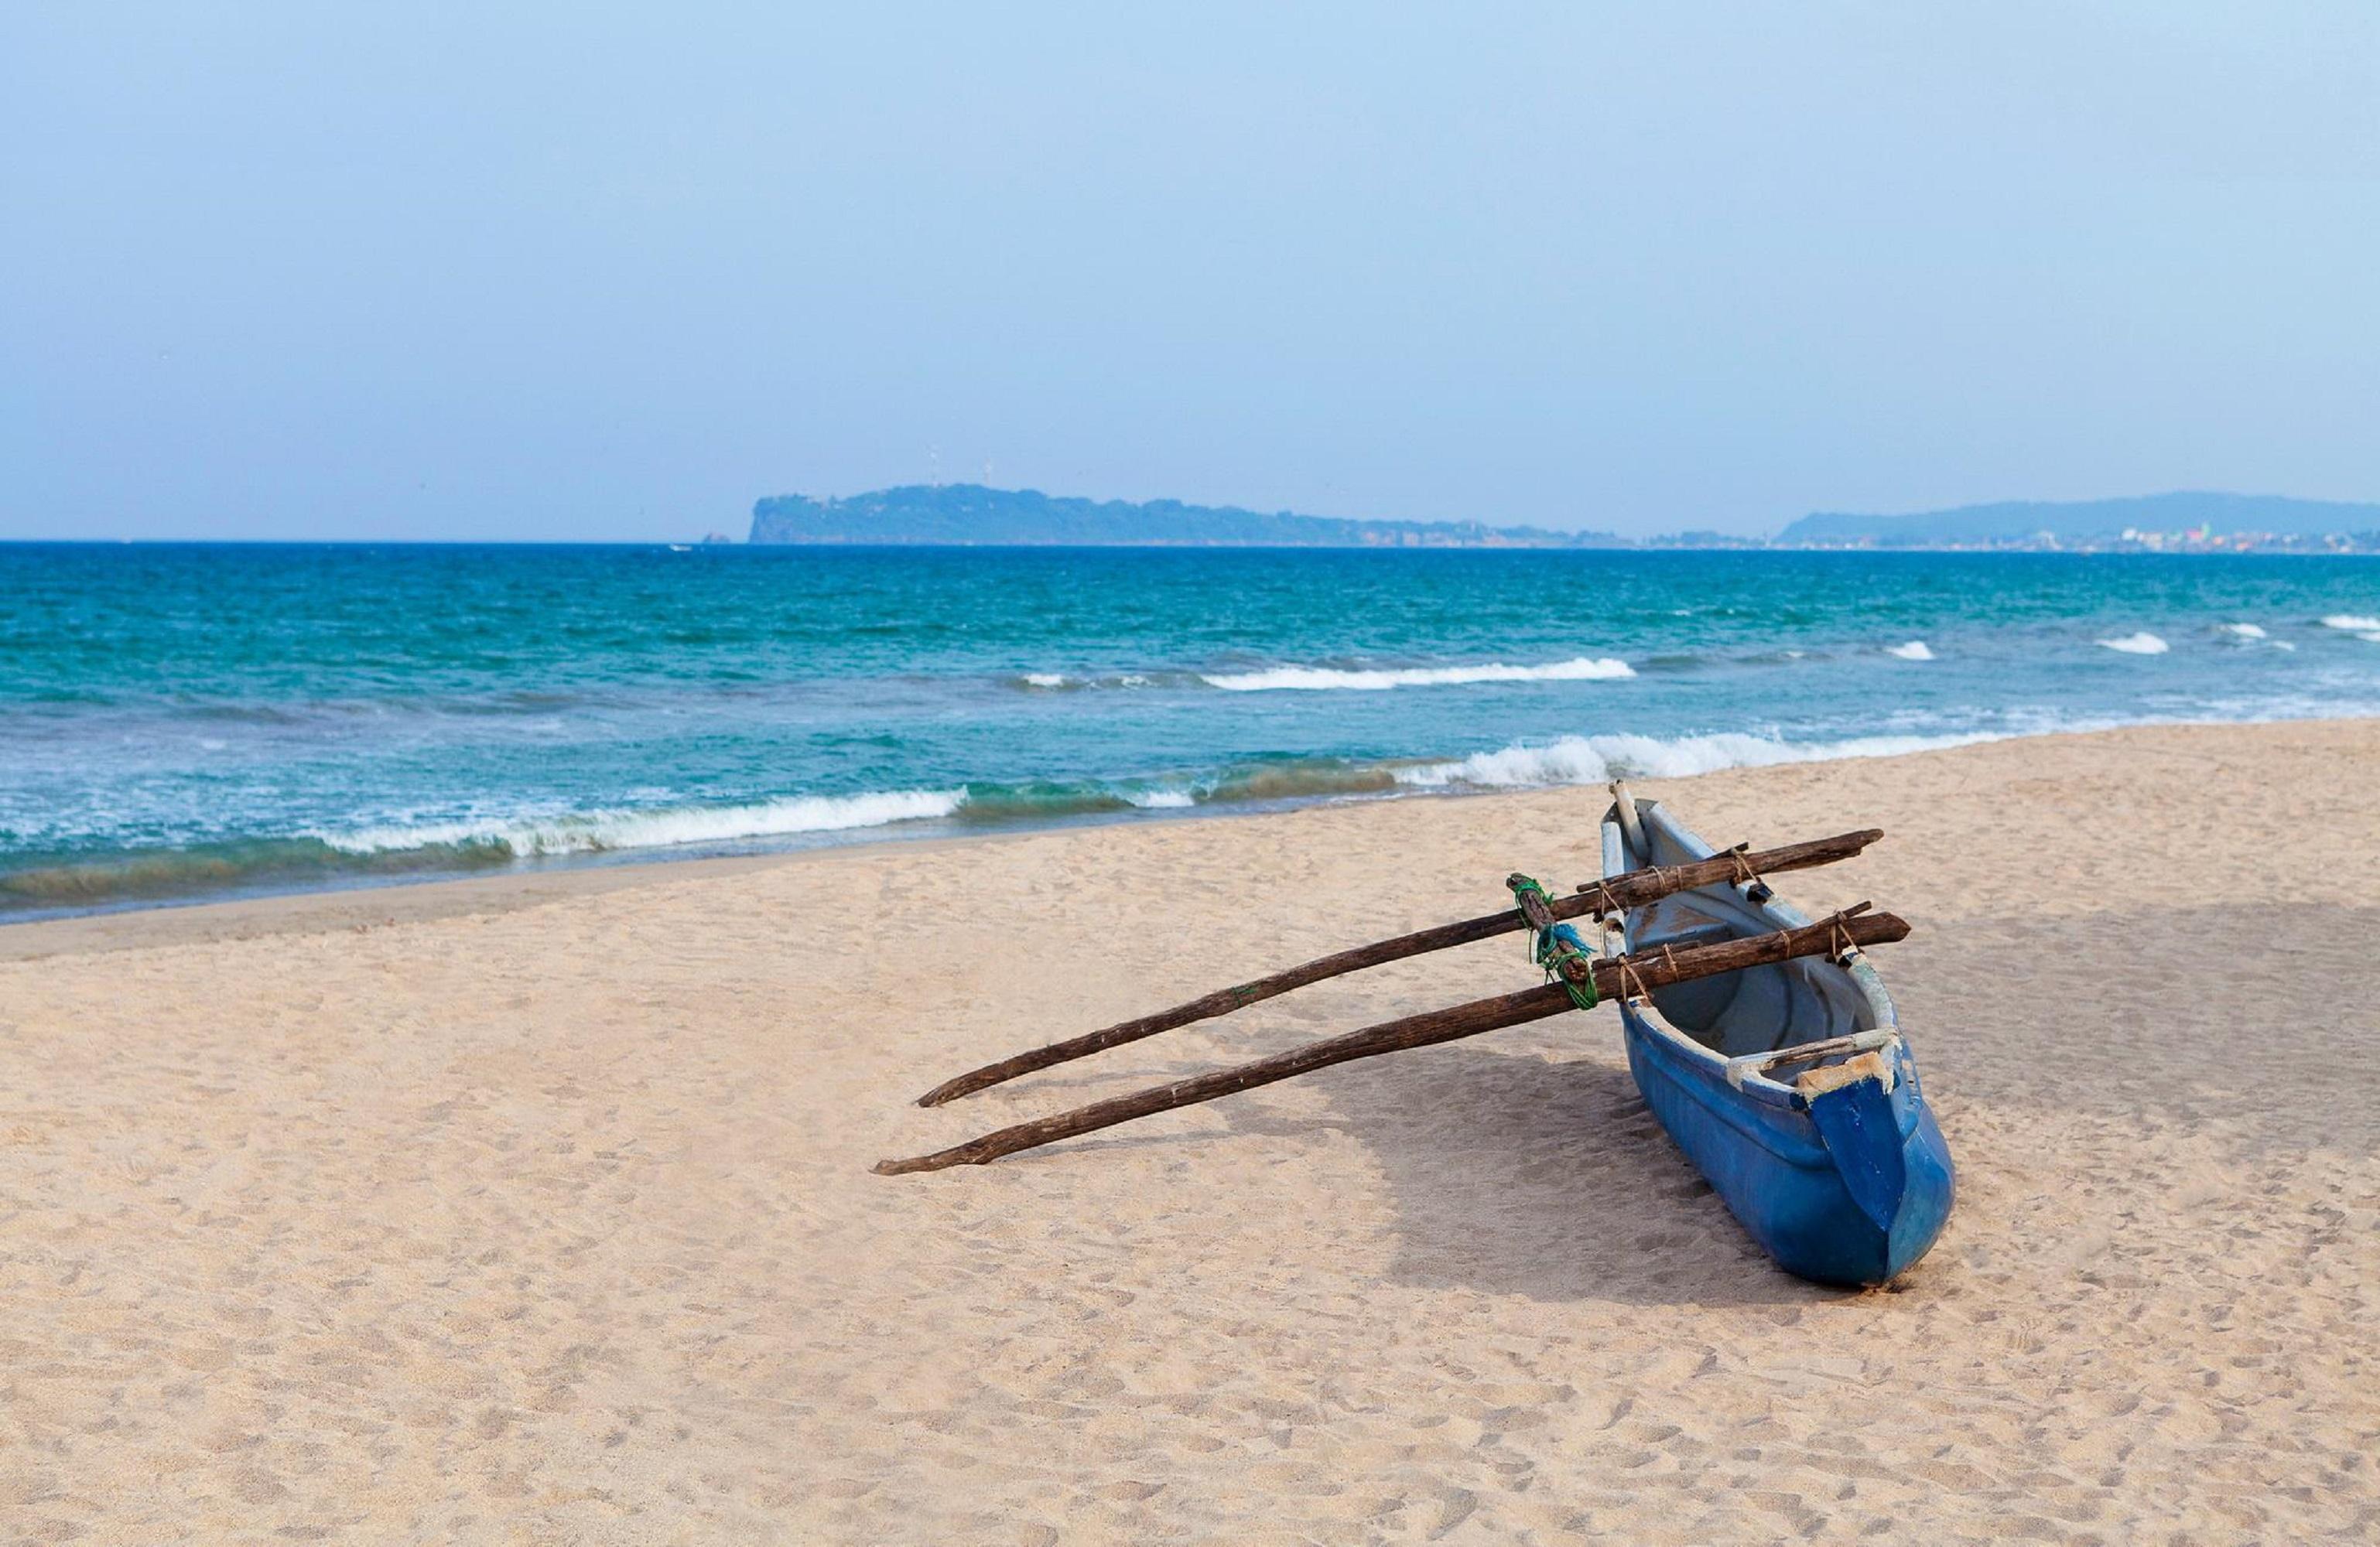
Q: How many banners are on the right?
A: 0